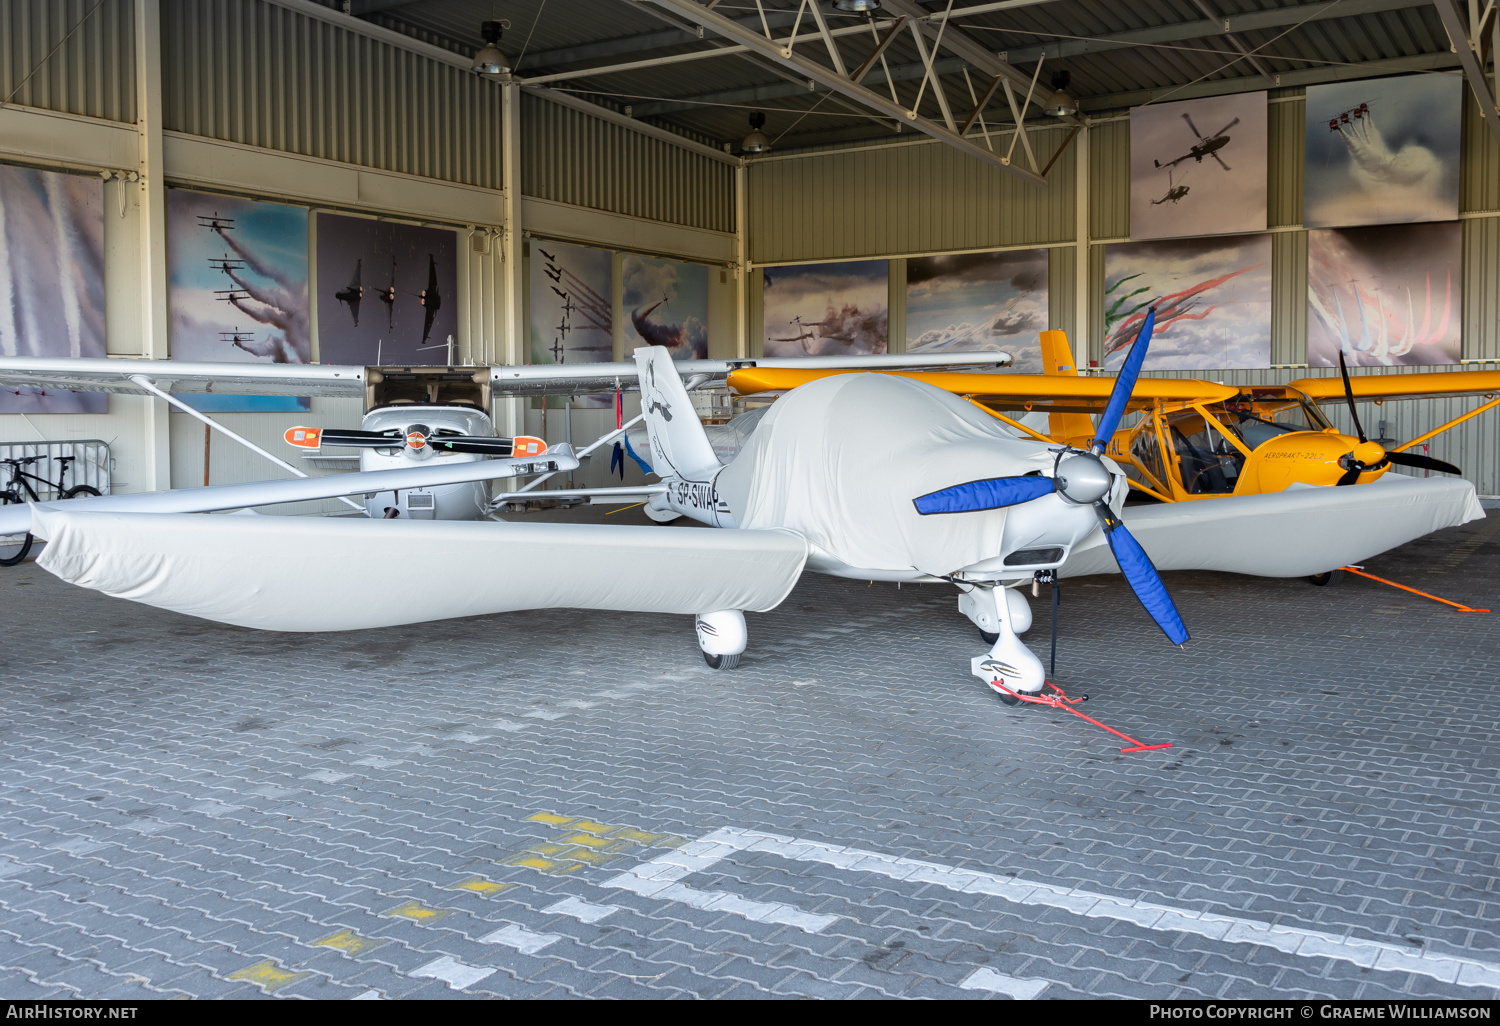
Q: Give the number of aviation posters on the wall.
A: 11